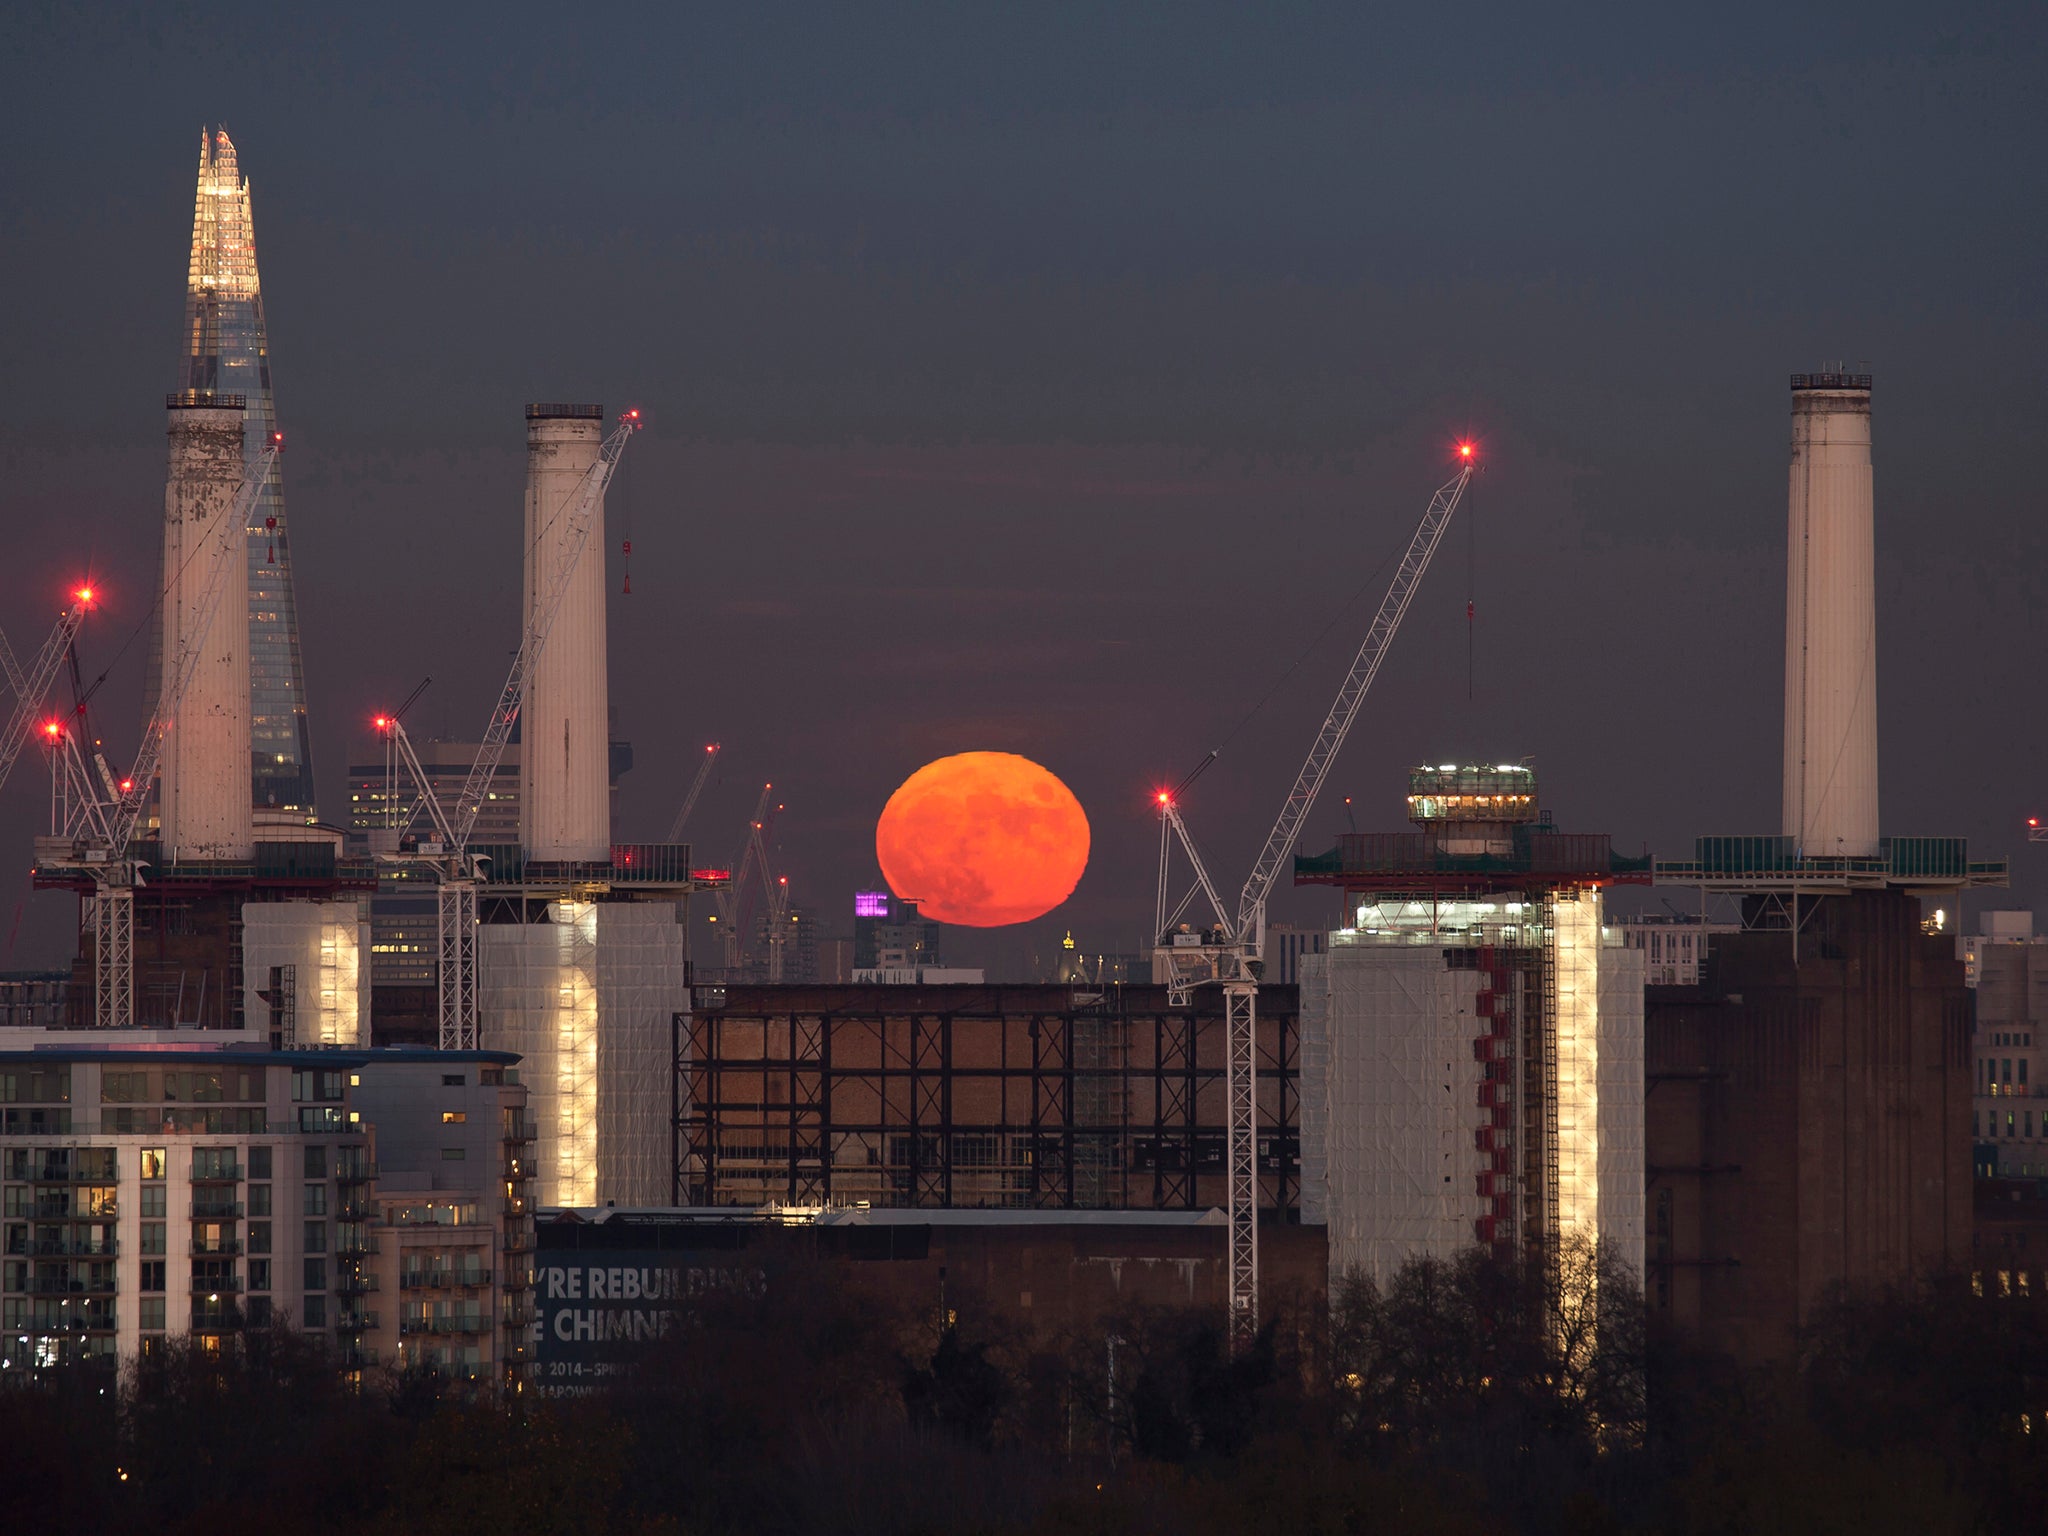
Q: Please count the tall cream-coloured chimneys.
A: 3